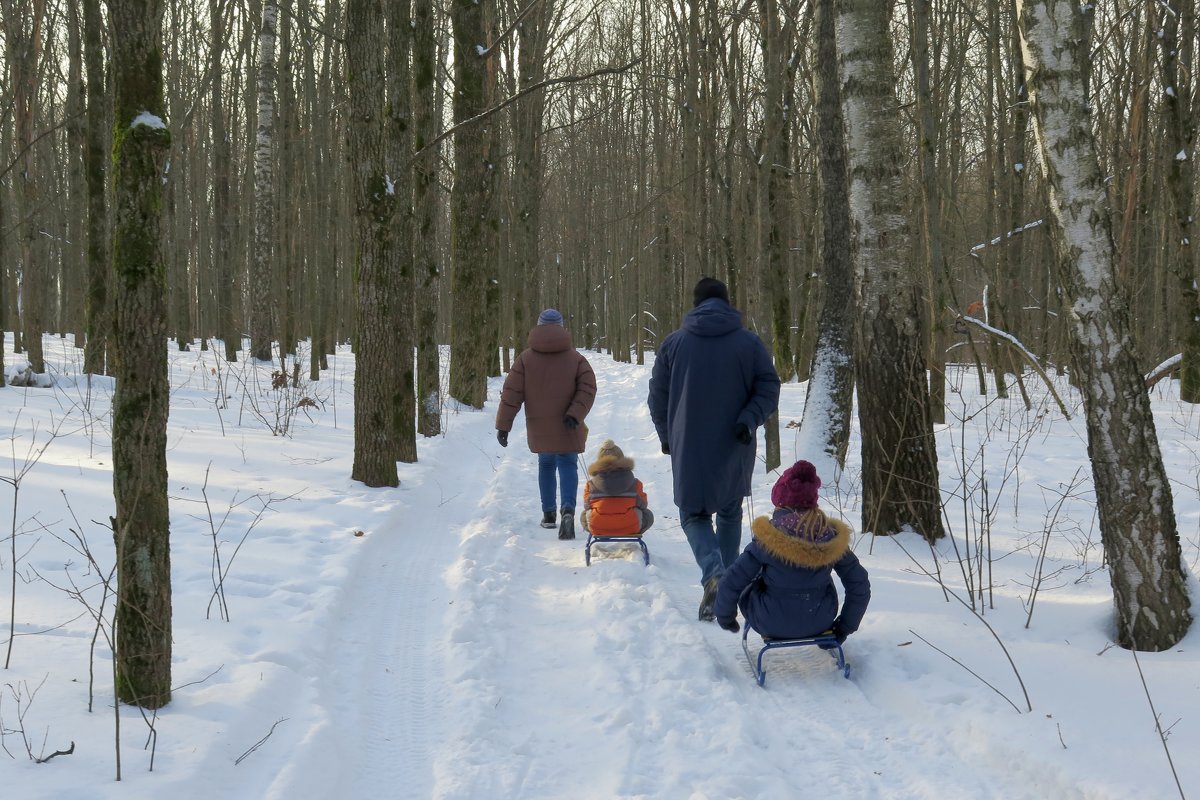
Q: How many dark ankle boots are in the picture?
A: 3